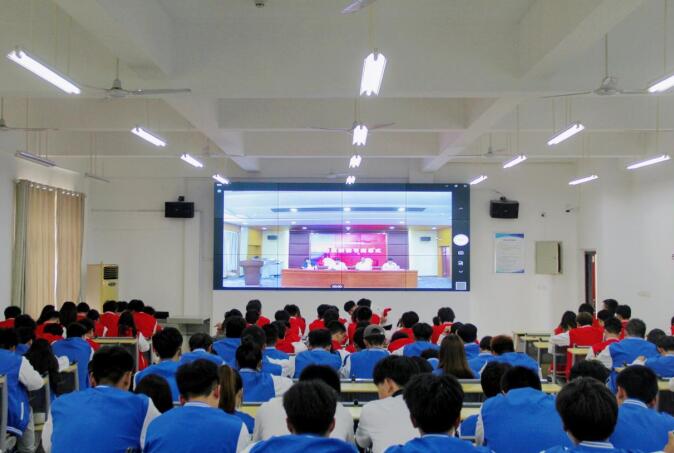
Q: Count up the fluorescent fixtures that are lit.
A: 14